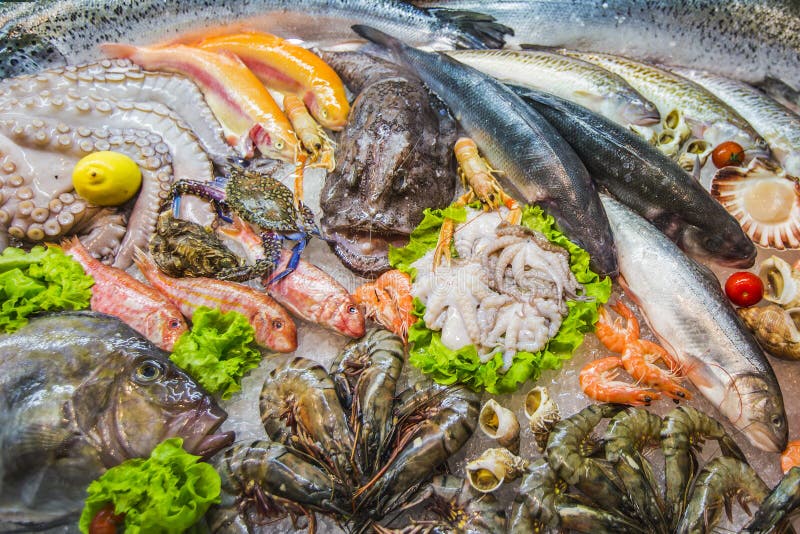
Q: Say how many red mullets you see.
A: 3